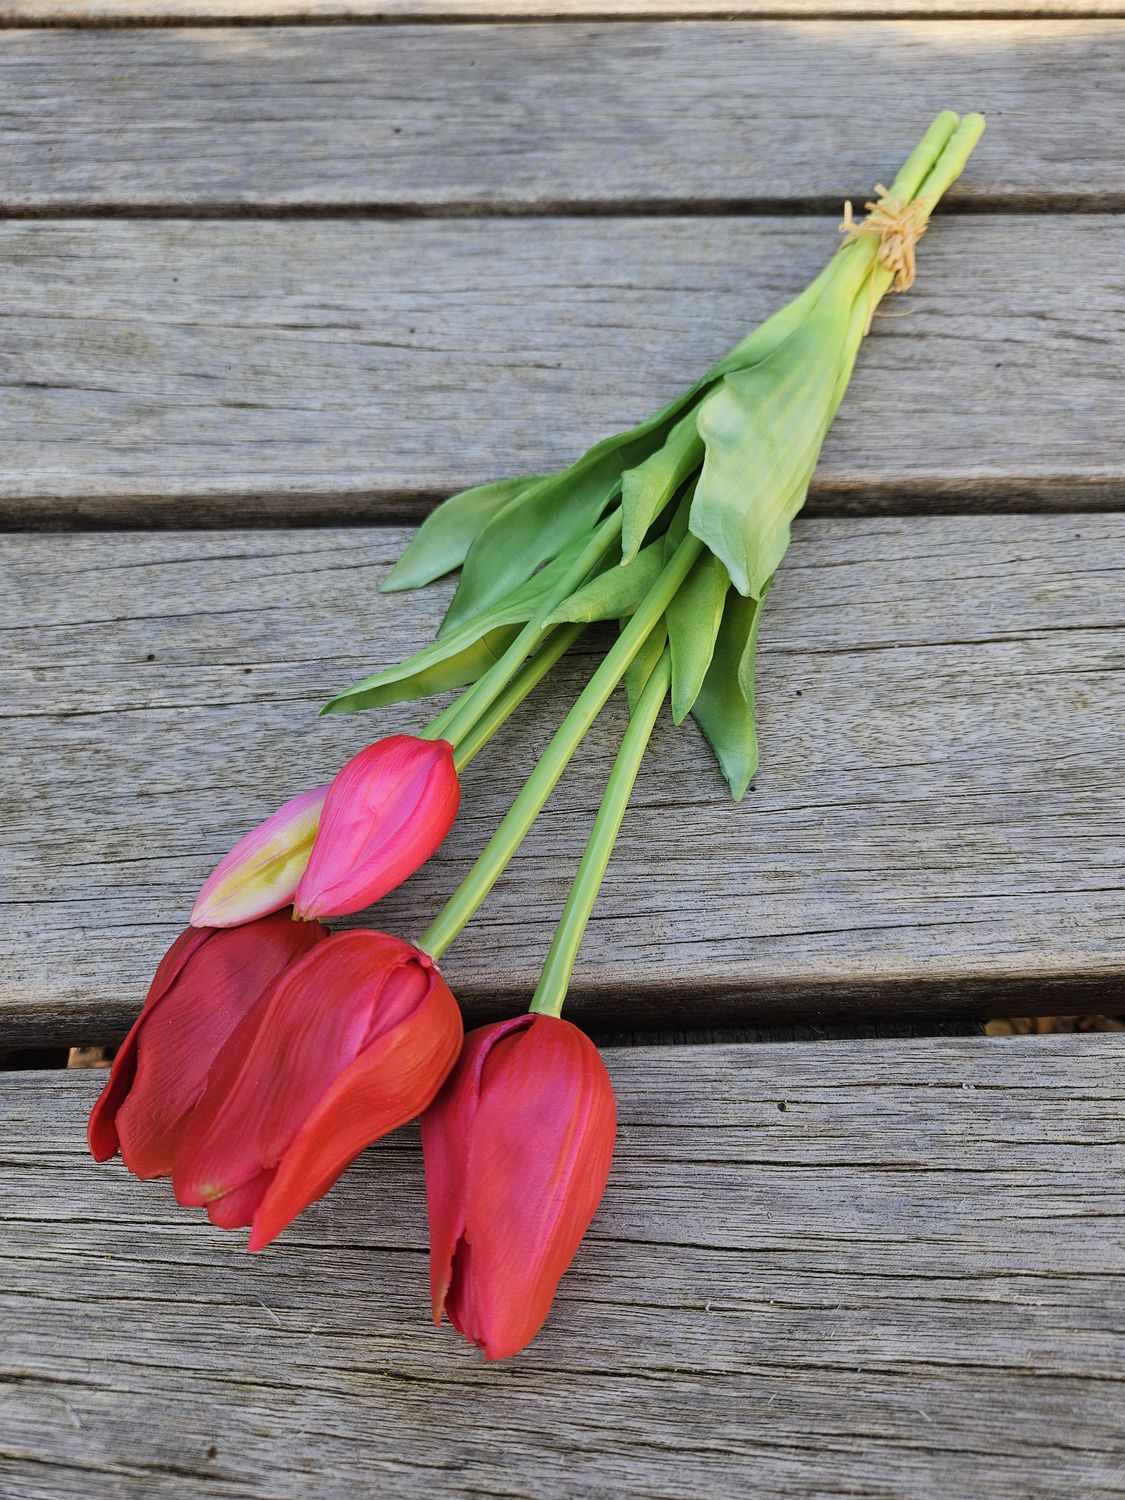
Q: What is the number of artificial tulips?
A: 5